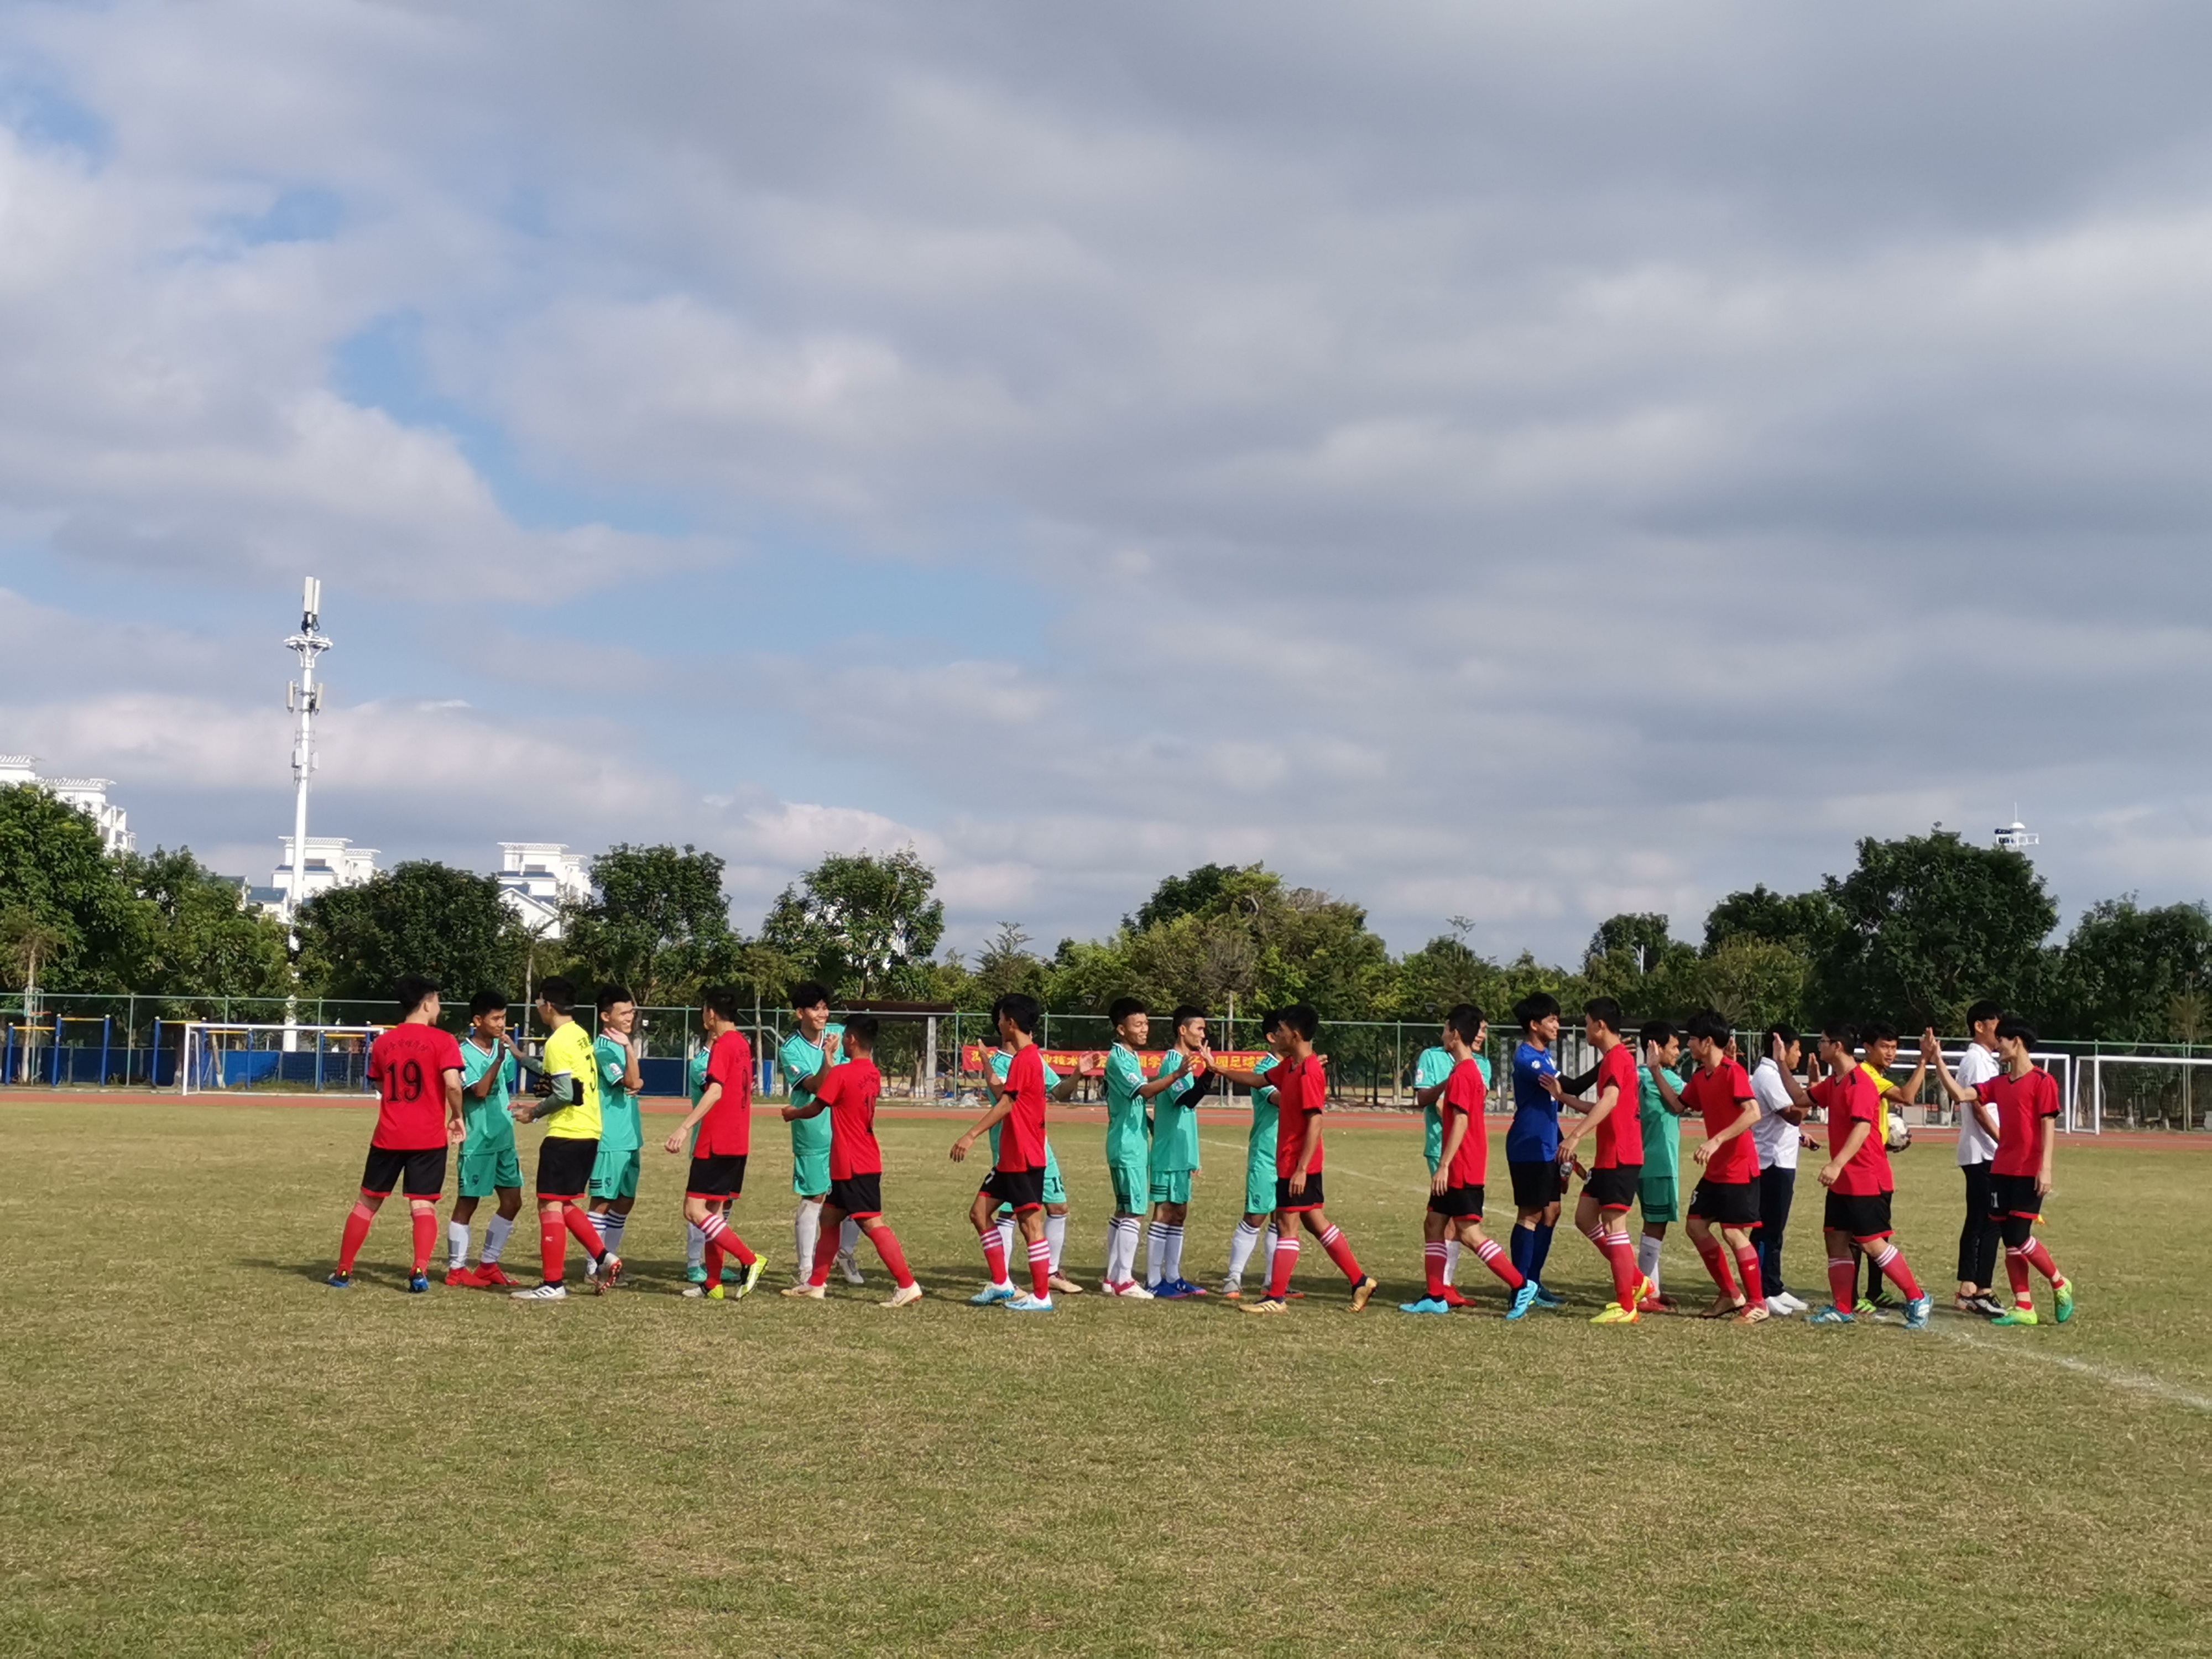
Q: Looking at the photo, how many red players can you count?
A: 10